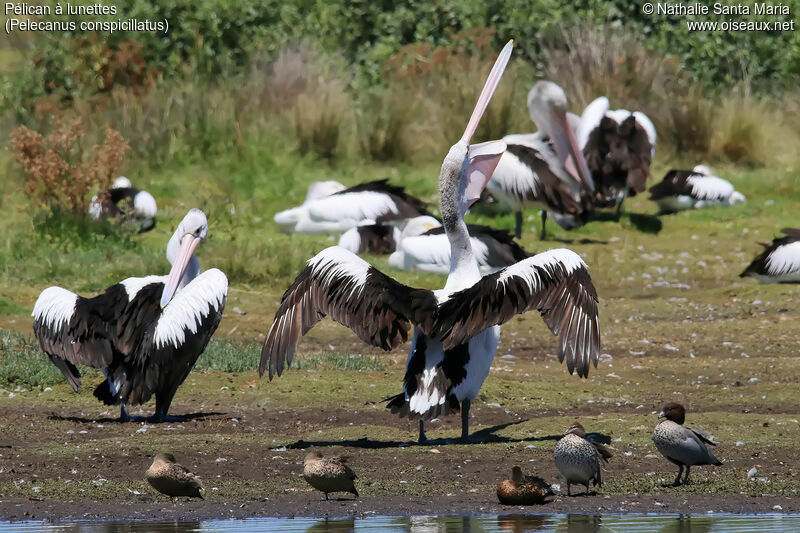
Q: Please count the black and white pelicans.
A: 10